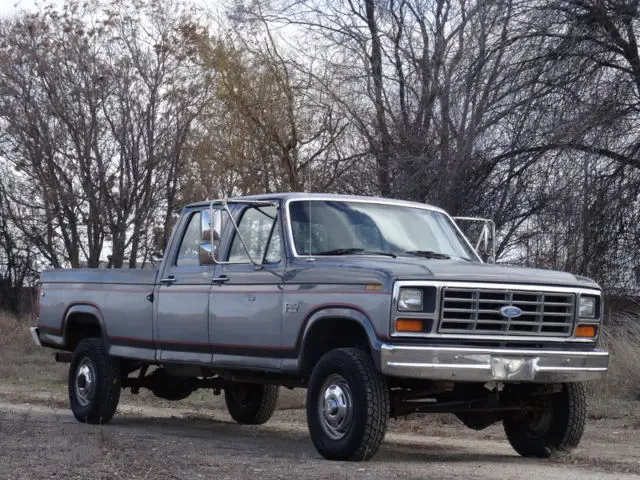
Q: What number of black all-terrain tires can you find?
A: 4